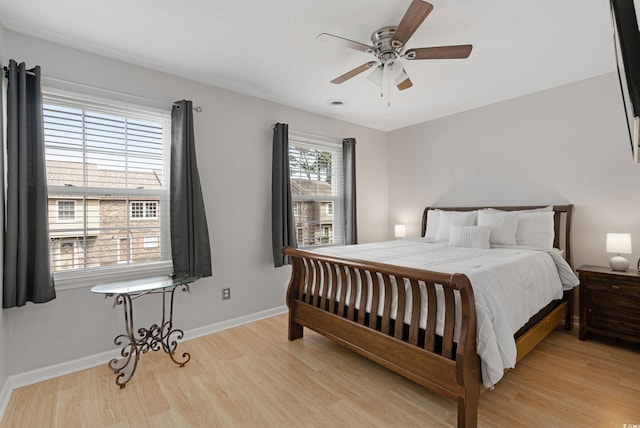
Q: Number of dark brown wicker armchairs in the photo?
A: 0